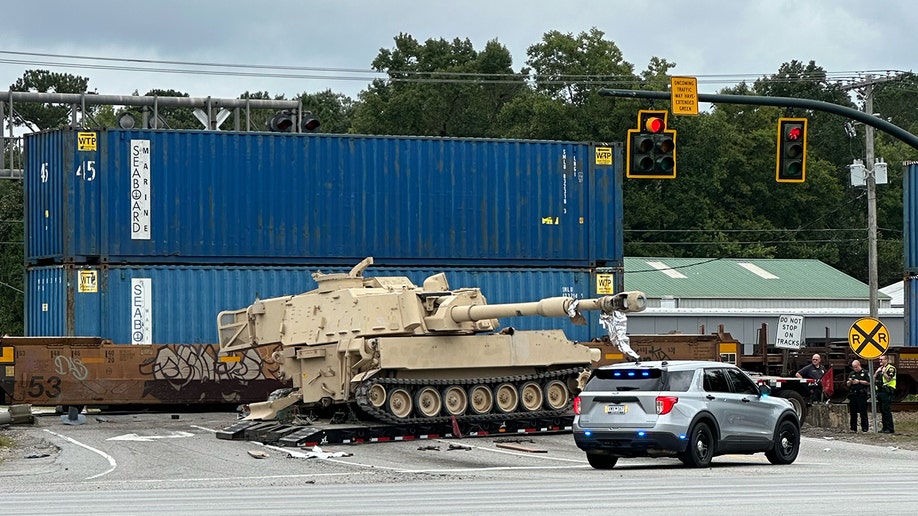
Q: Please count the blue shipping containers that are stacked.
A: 2